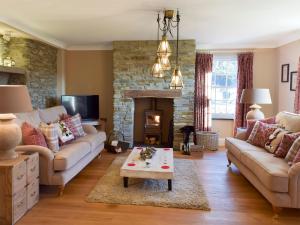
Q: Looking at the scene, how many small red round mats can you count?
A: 4